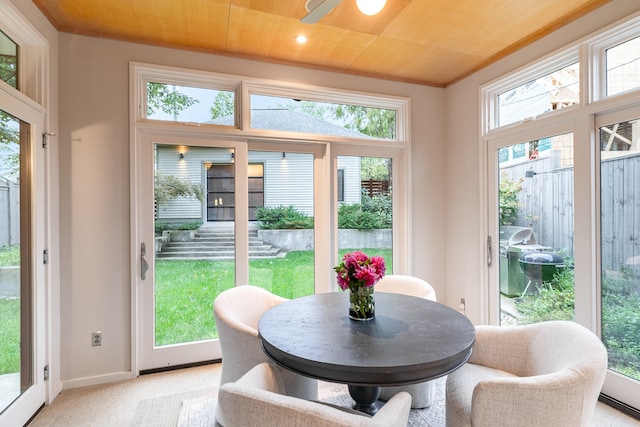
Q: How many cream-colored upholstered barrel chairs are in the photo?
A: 4